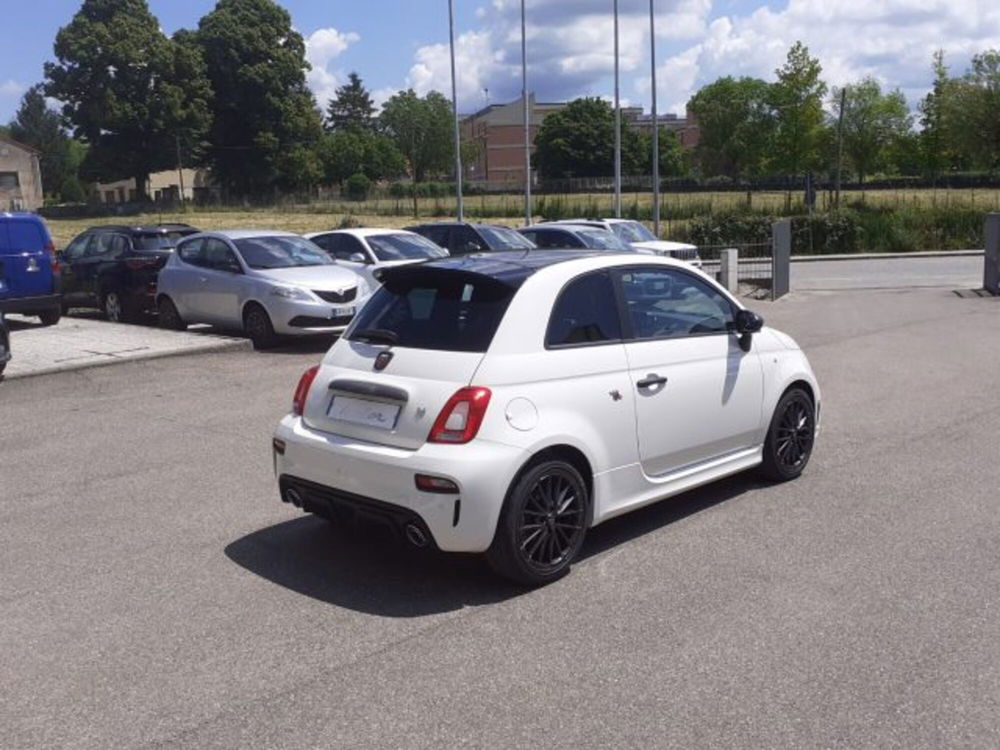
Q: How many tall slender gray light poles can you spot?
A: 4